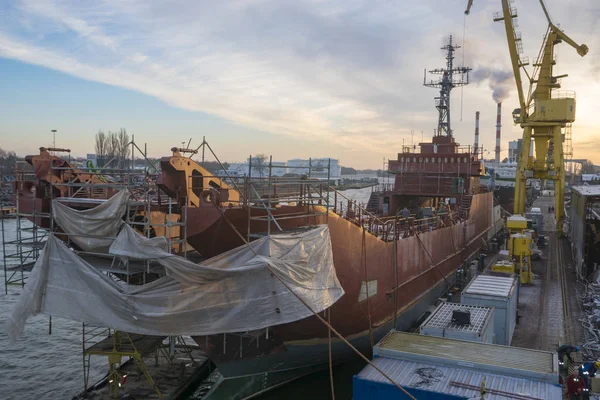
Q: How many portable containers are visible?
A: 4